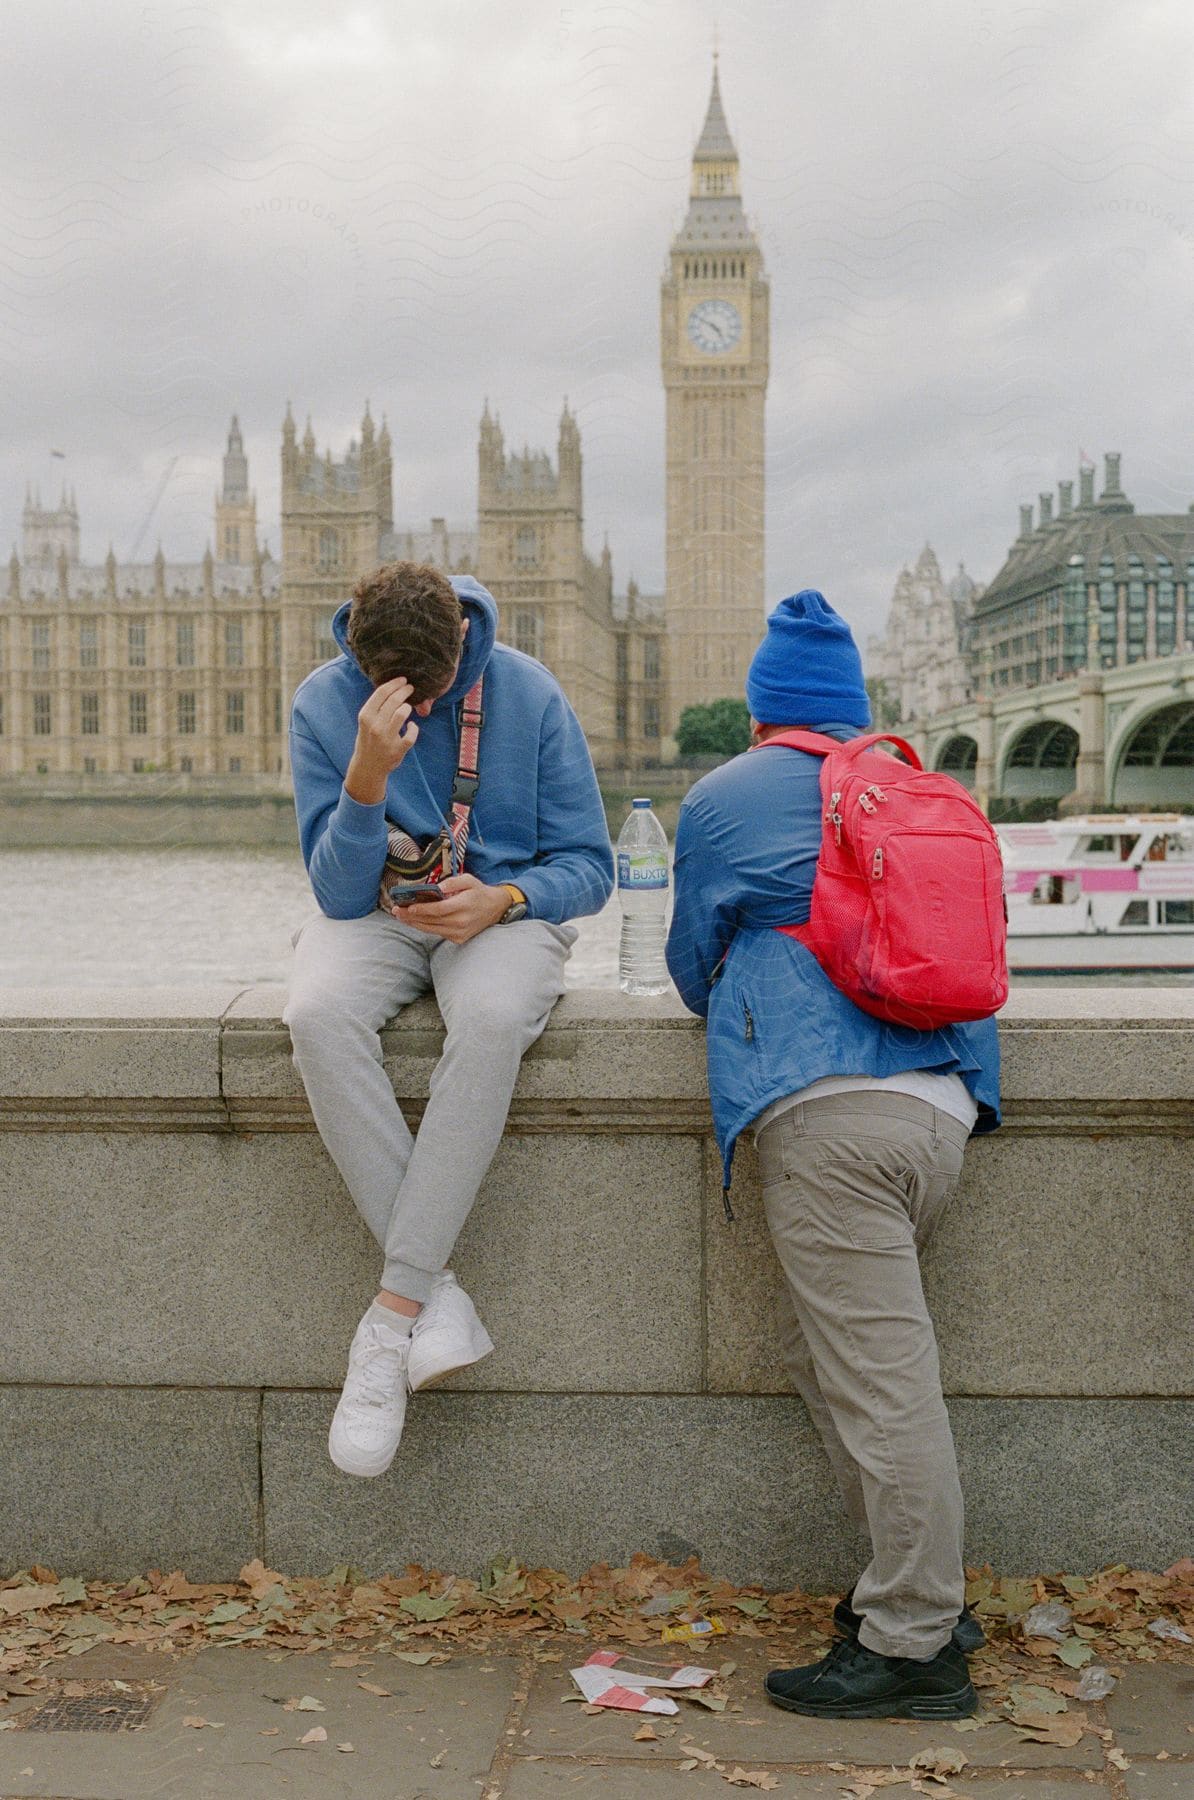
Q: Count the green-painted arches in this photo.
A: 3